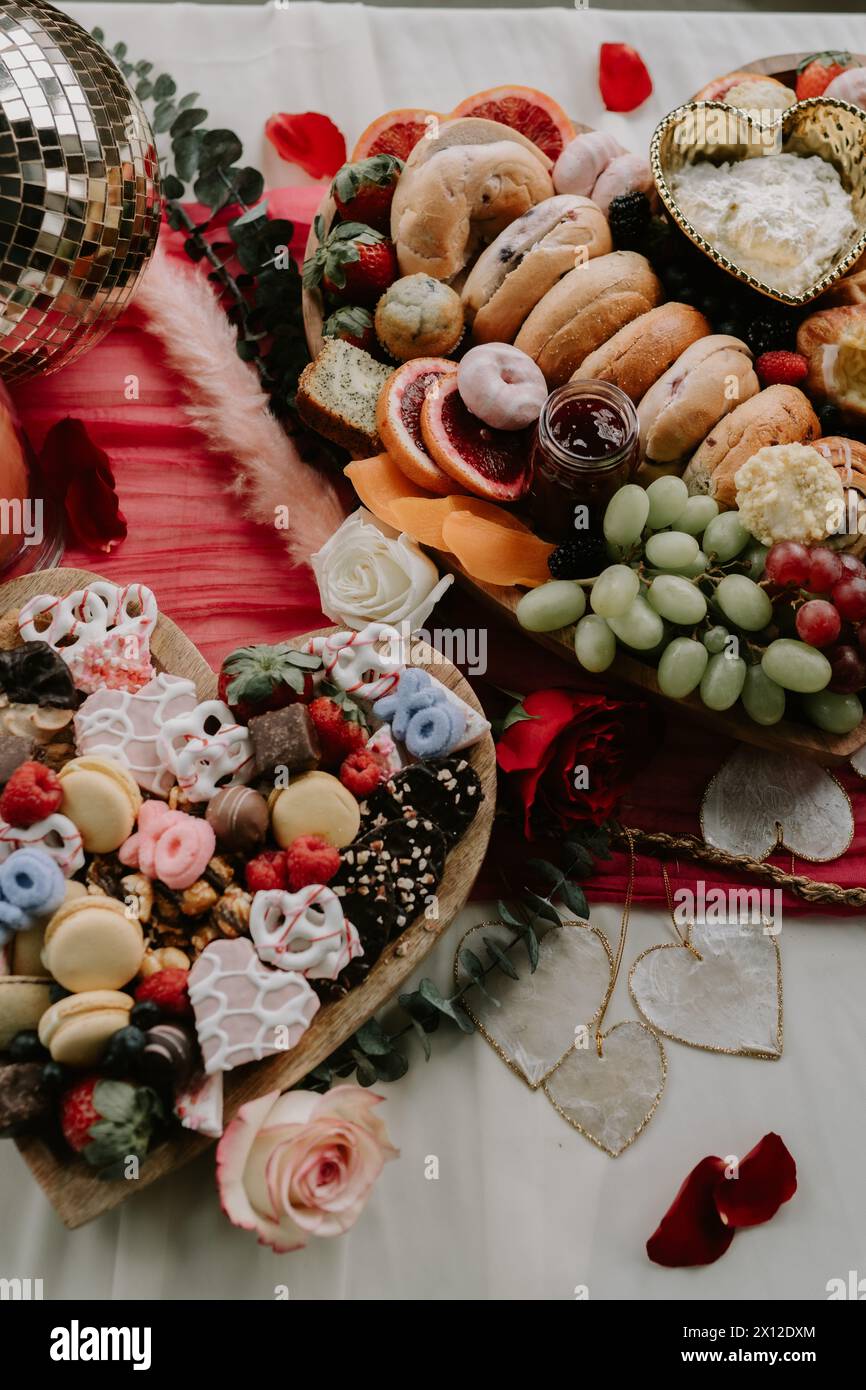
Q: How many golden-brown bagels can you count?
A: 6